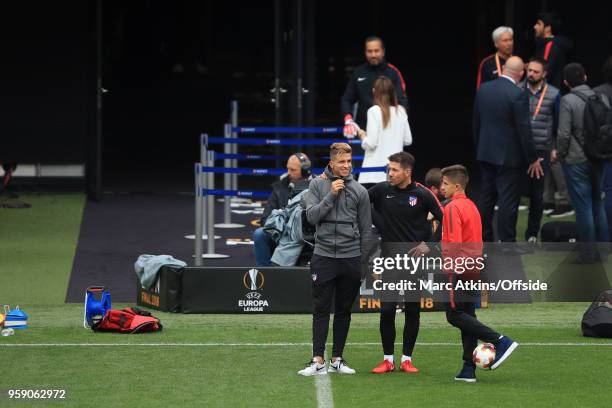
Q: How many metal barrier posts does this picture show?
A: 5